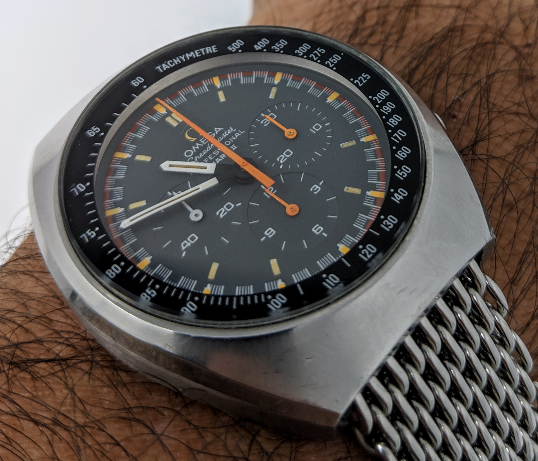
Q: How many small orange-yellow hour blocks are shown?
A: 12